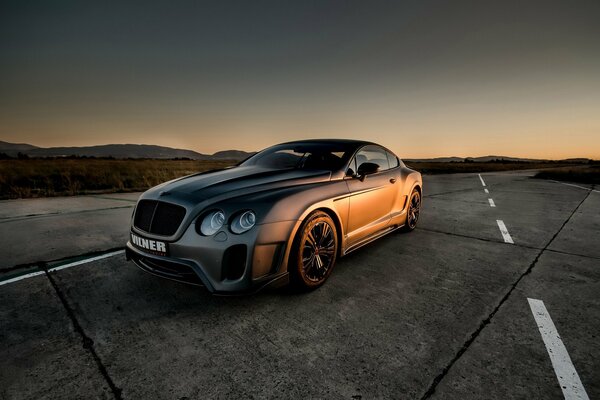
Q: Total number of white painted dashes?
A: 5